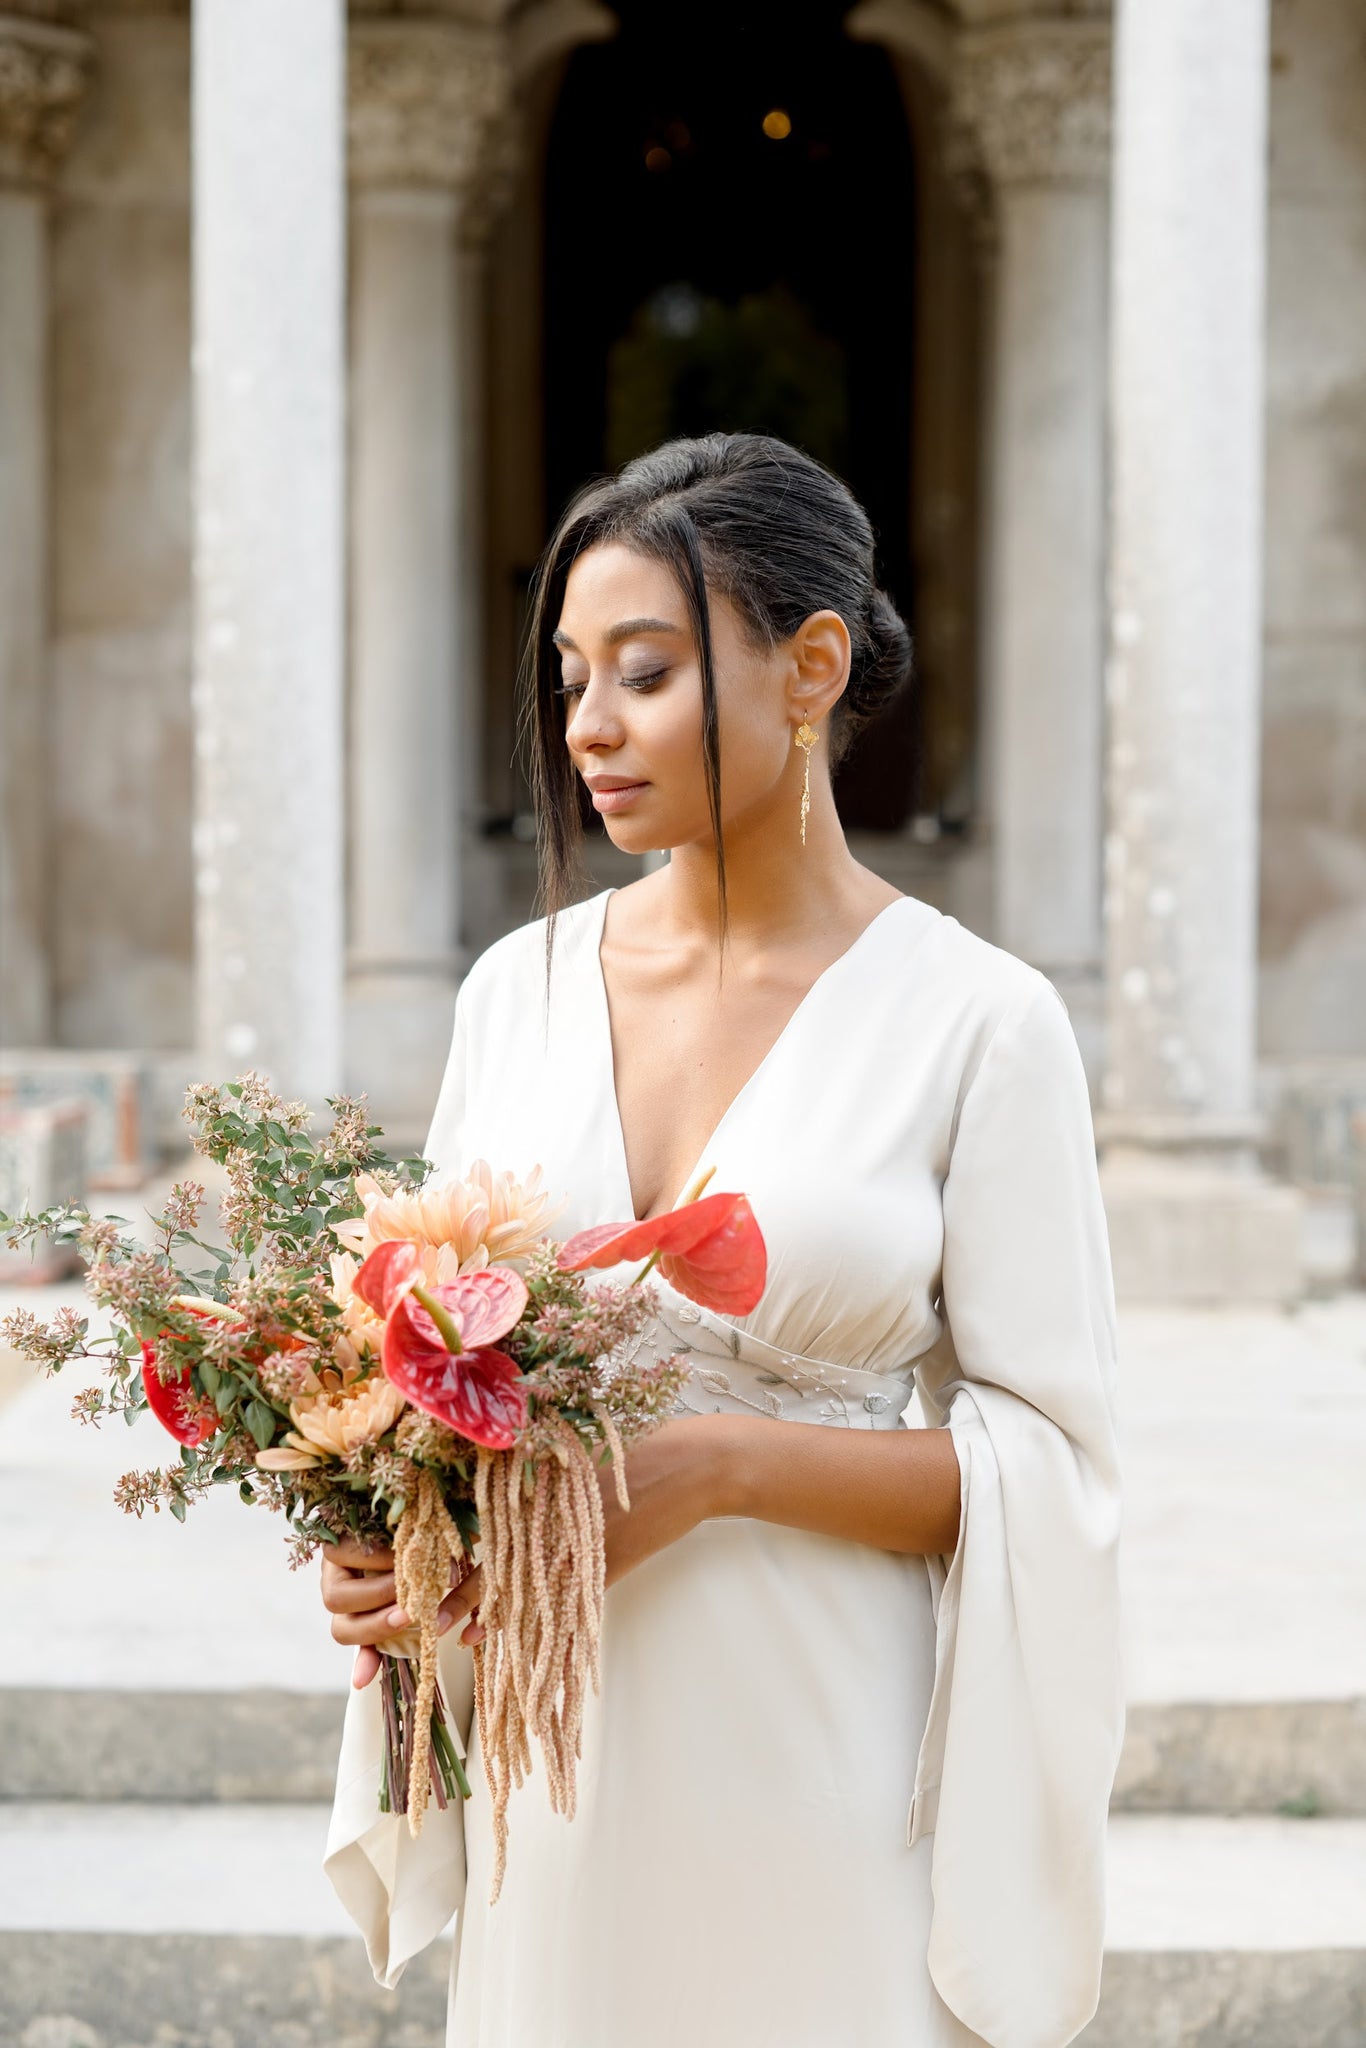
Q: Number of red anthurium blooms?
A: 3